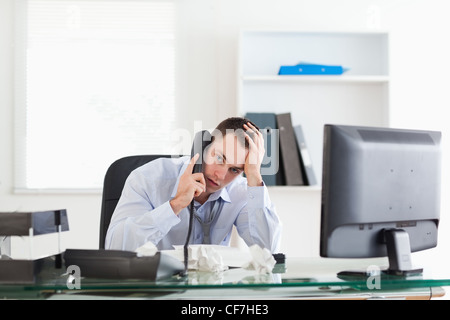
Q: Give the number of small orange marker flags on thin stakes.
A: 0